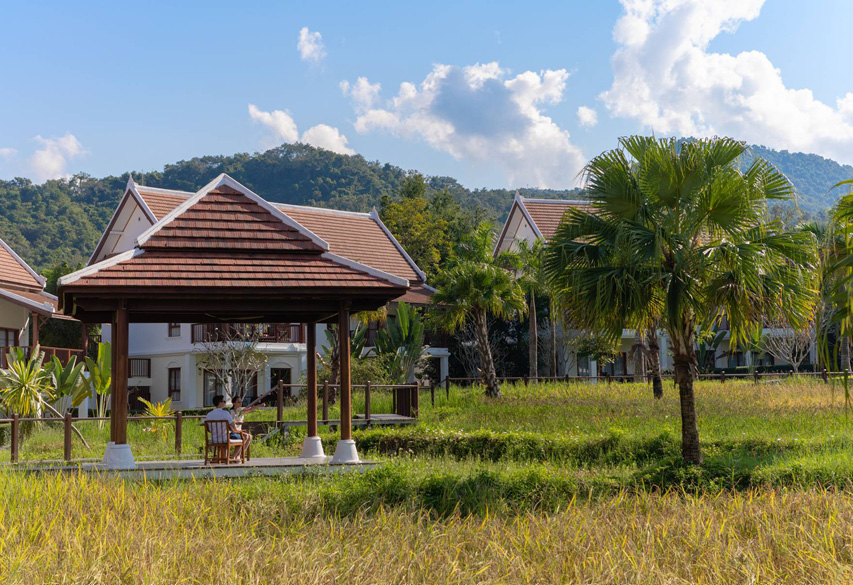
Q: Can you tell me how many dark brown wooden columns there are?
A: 4